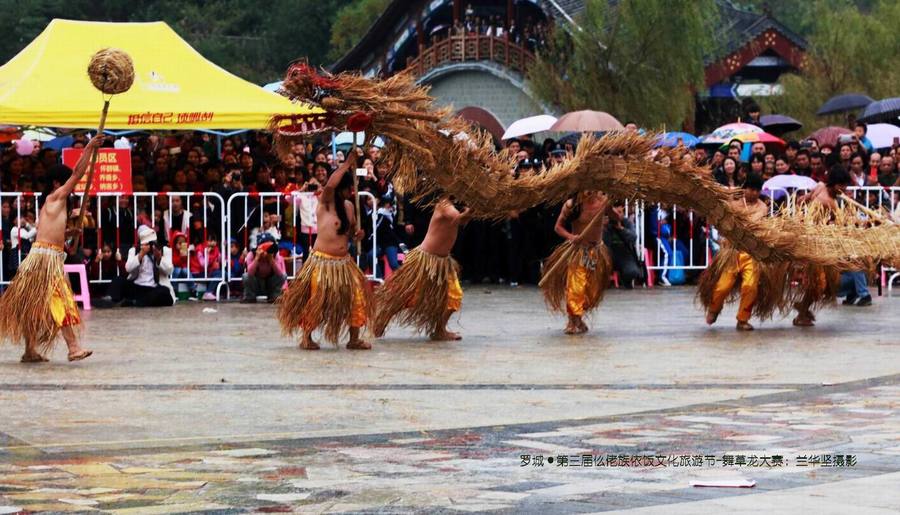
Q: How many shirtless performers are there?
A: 6